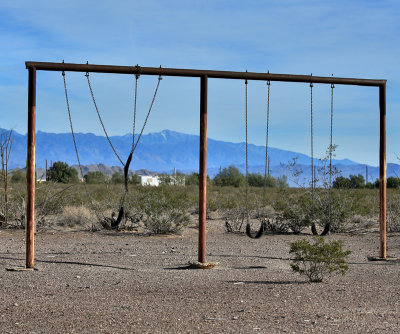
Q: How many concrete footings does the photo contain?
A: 3